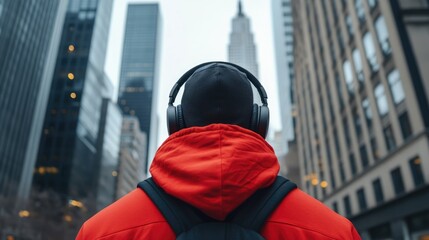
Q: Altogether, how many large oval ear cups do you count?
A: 2